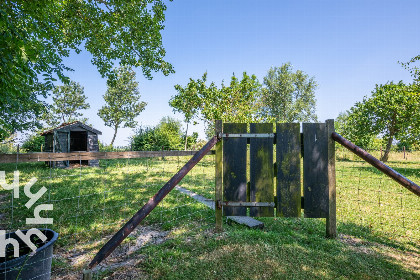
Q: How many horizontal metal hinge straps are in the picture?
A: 2